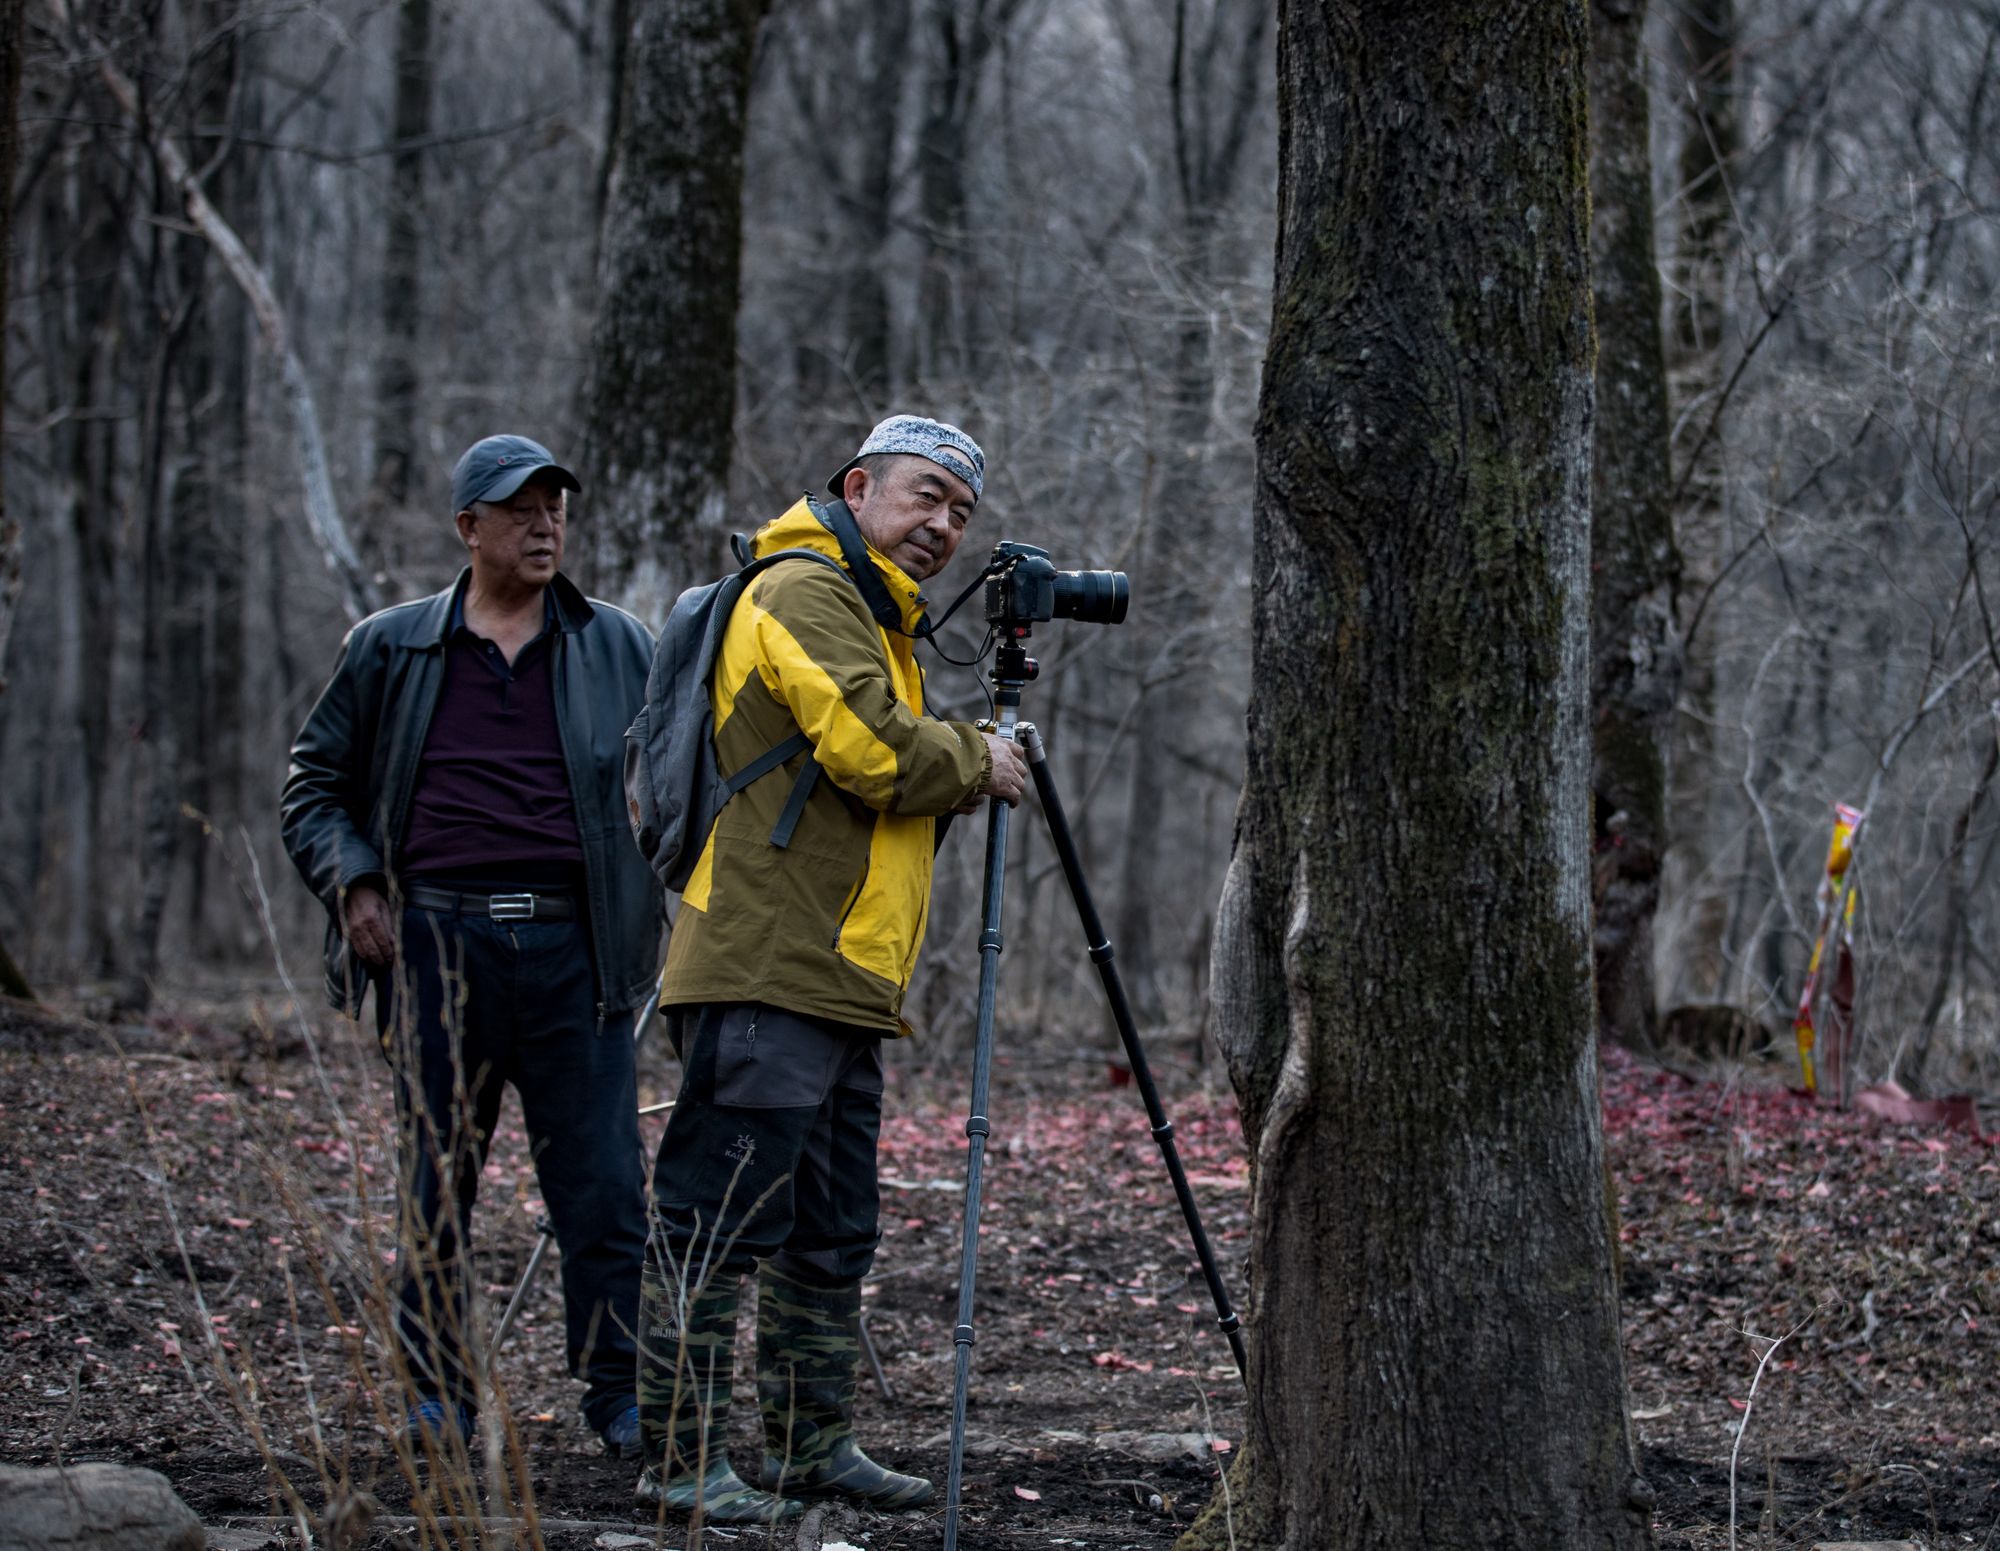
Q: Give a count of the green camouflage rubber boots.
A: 2